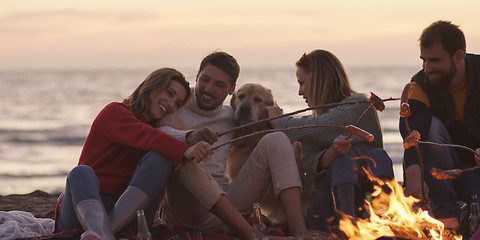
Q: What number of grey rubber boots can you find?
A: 2